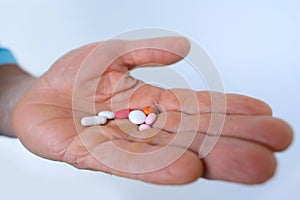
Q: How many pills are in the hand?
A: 7